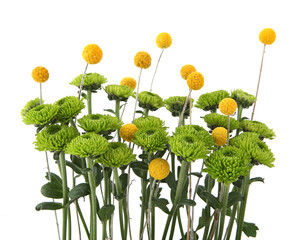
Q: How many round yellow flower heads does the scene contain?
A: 12